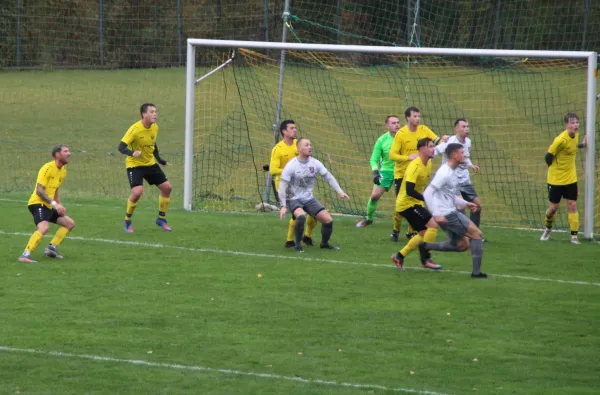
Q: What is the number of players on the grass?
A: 10